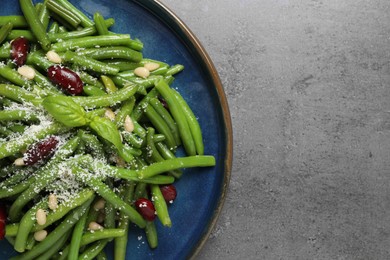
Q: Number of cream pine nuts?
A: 12